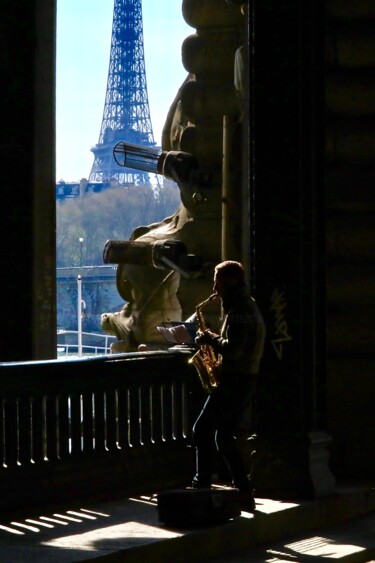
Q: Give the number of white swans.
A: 0